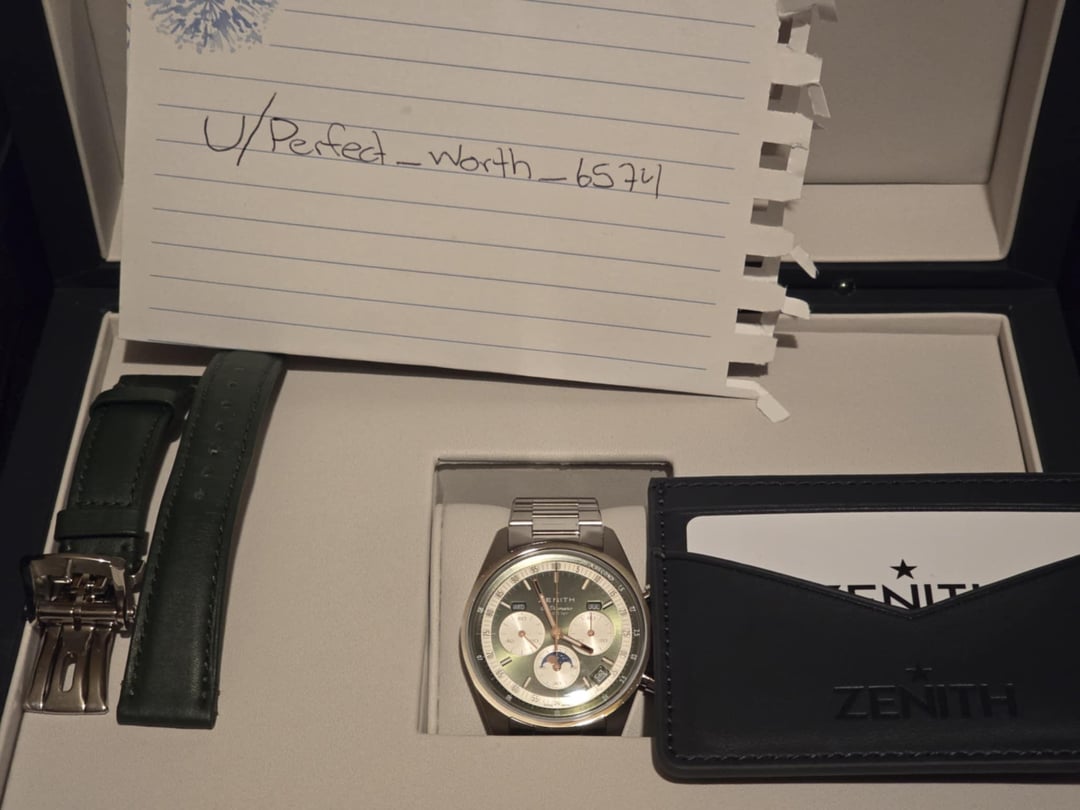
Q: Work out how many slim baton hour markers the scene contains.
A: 9